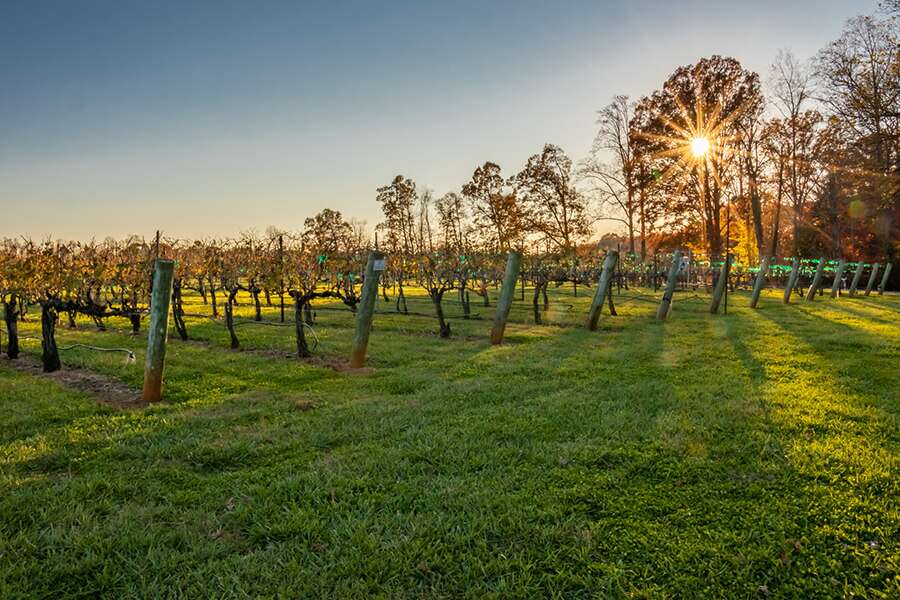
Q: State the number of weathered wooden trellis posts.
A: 13